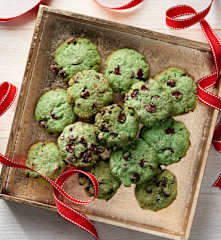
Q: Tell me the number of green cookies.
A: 13